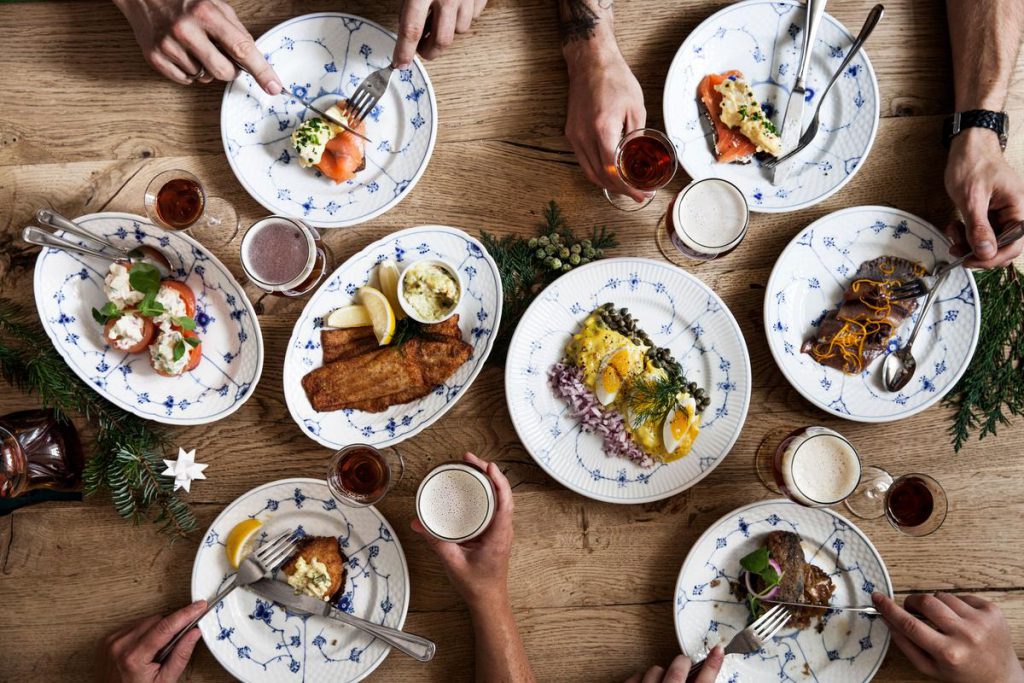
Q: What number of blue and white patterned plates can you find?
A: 8